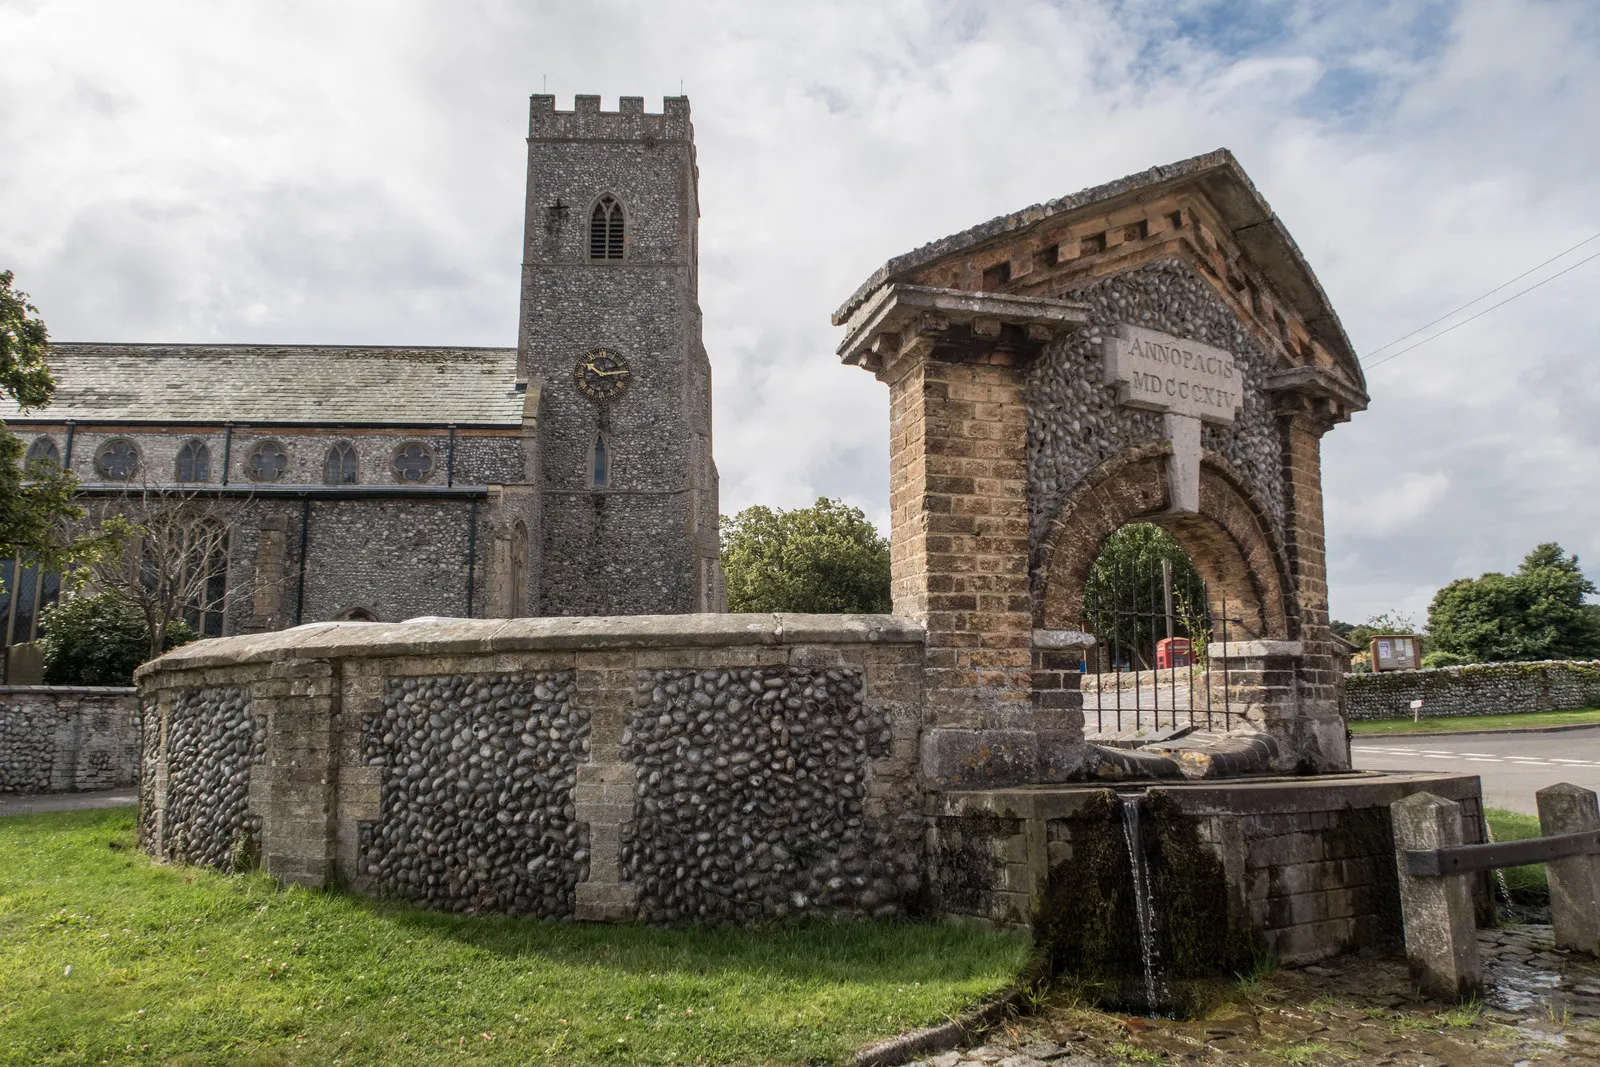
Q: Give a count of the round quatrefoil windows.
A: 3